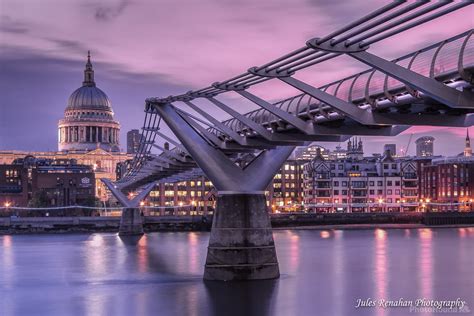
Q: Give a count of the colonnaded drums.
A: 1